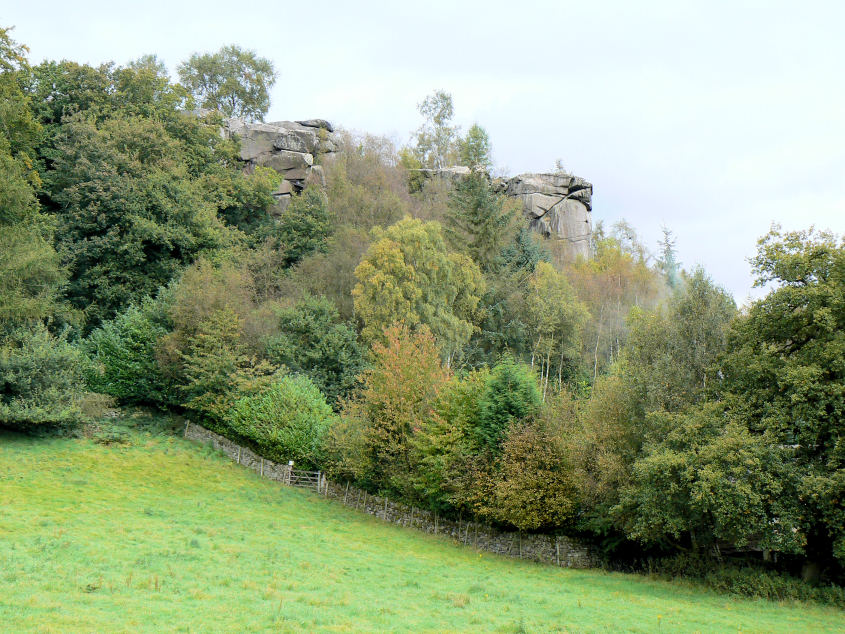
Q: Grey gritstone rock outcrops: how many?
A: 2